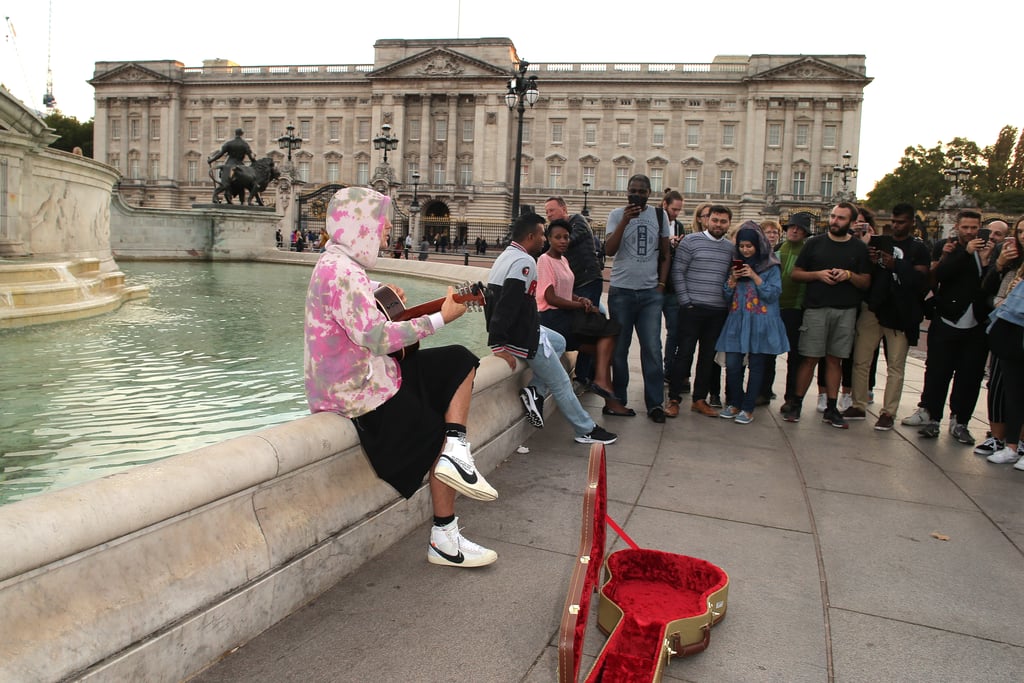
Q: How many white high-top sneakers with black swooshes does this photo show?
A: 2